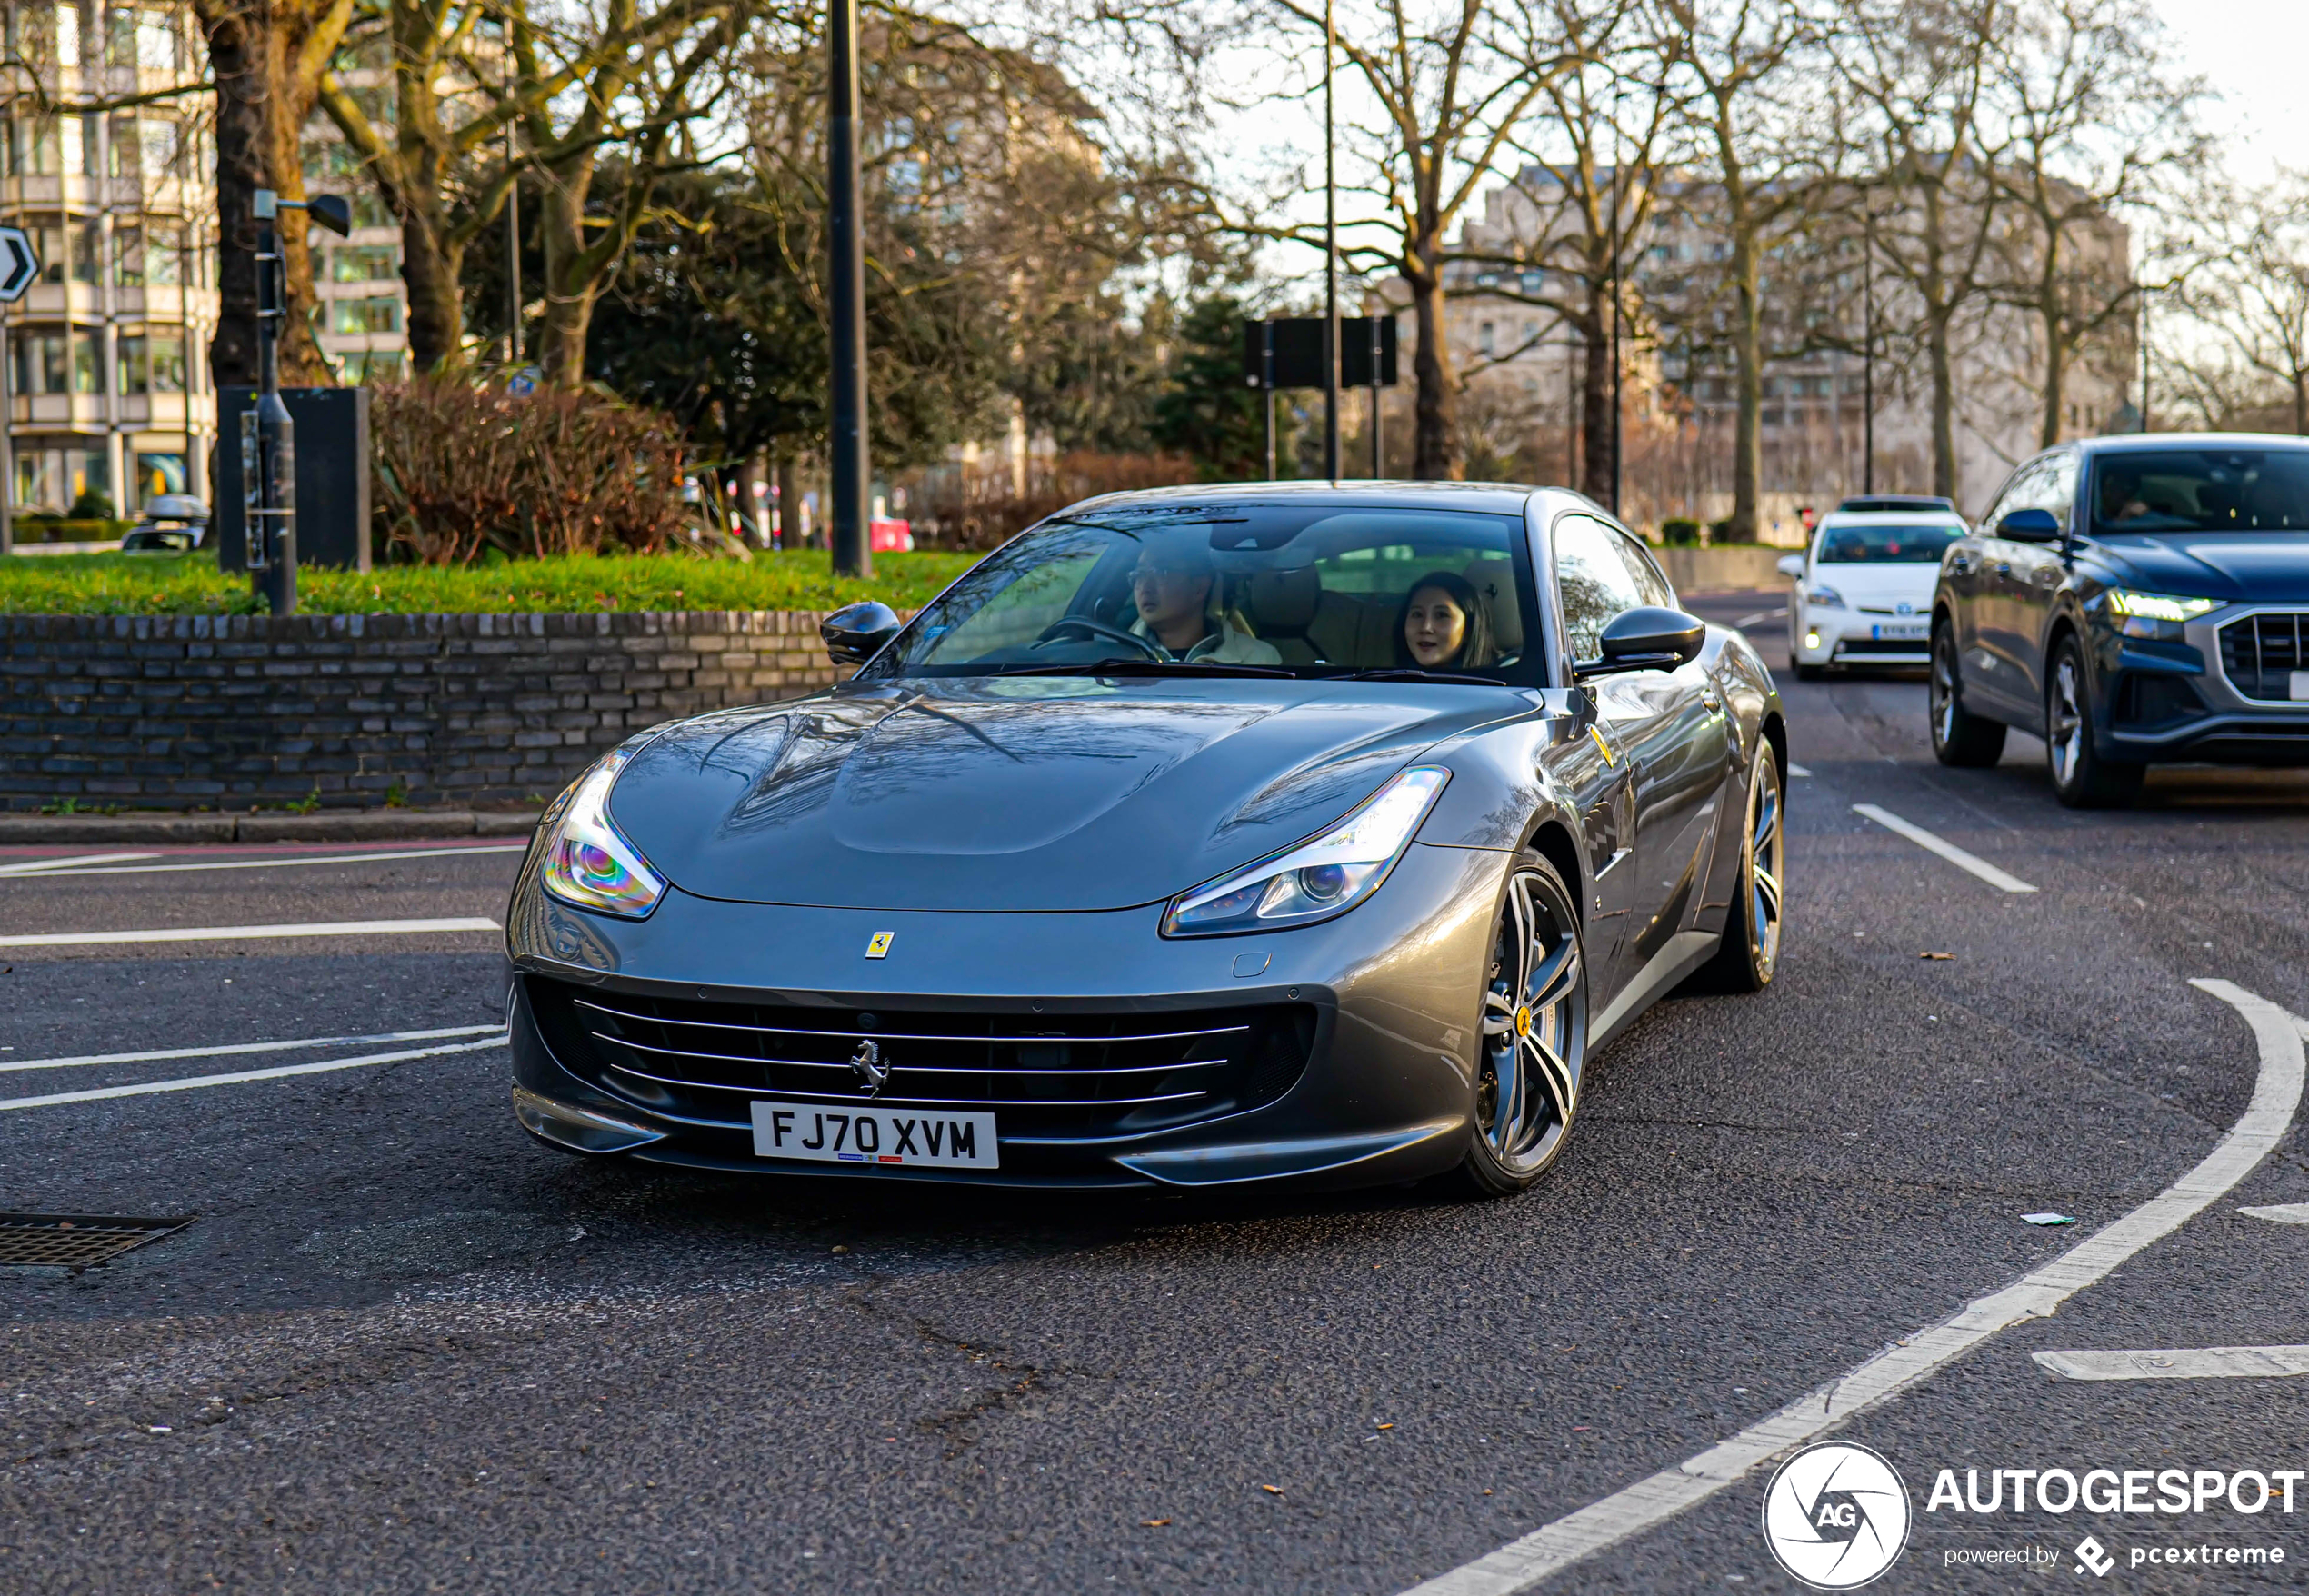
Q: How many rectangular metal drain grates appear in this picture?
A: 1